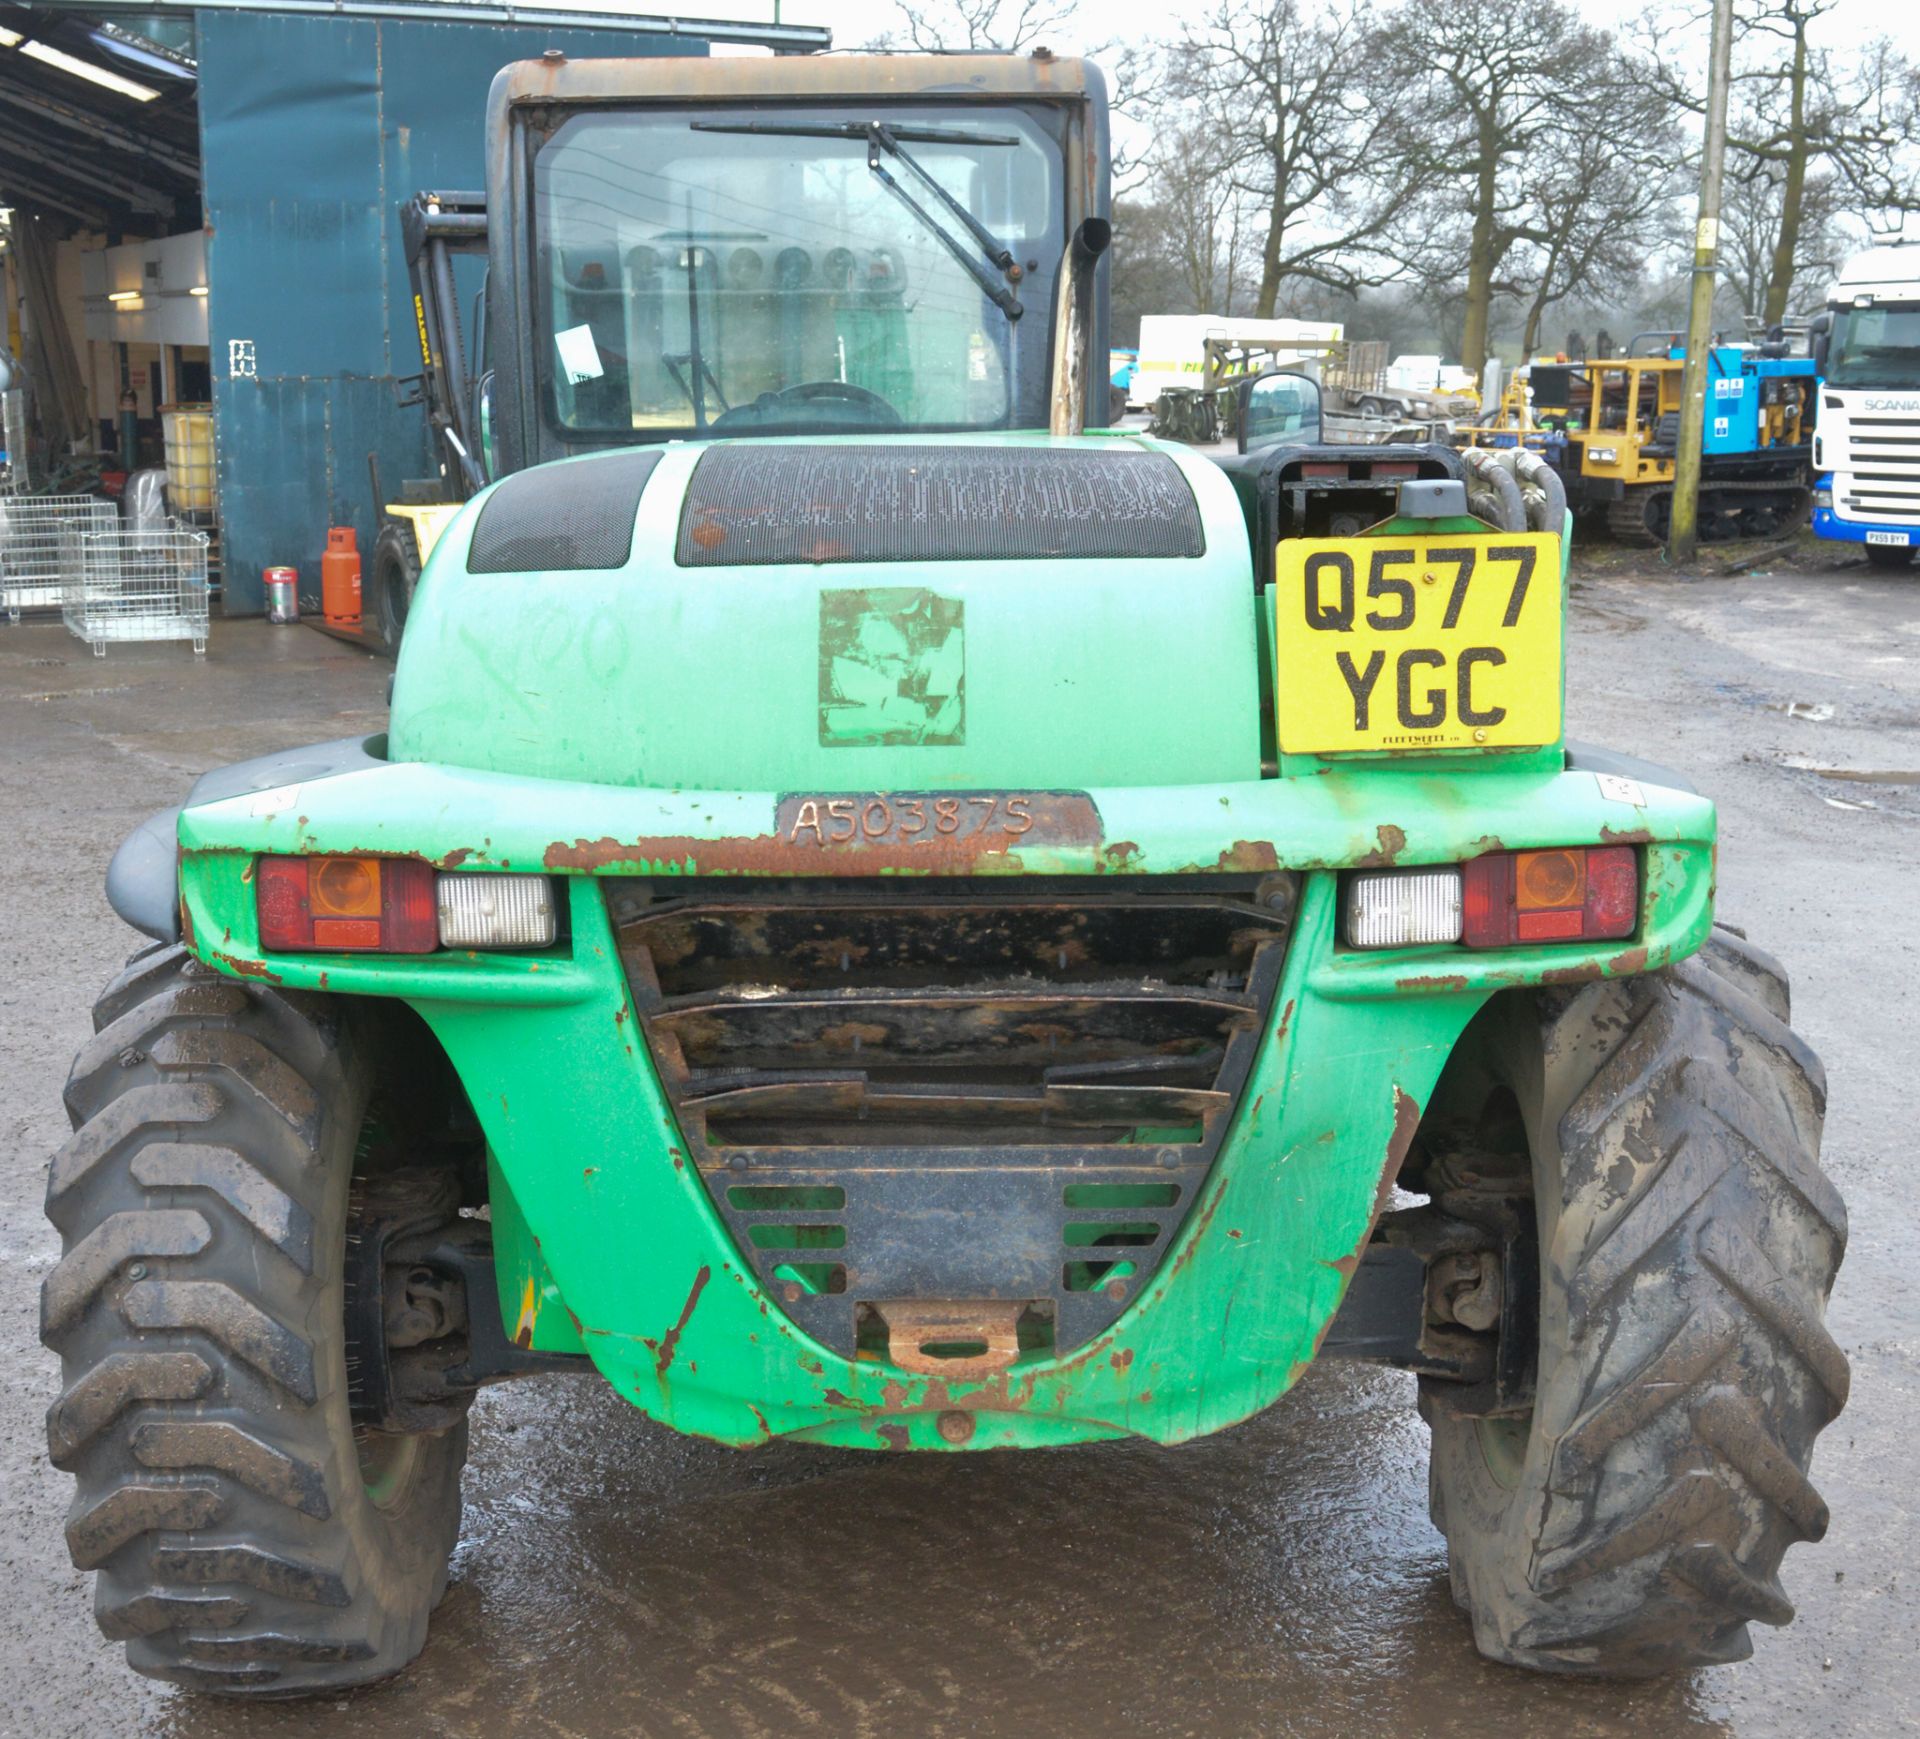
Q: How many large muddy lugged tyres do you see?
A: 2